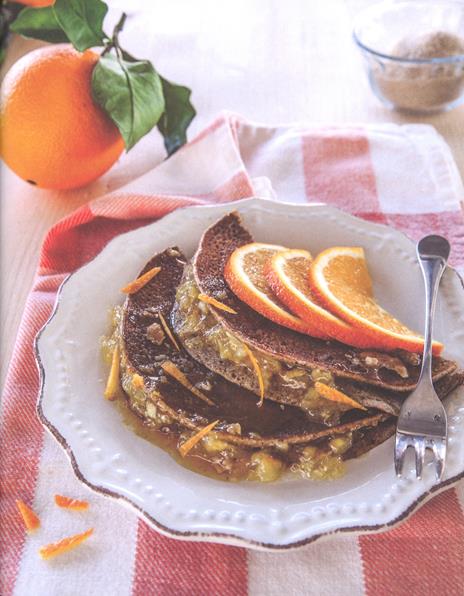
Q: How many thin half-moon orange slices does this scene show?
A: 3